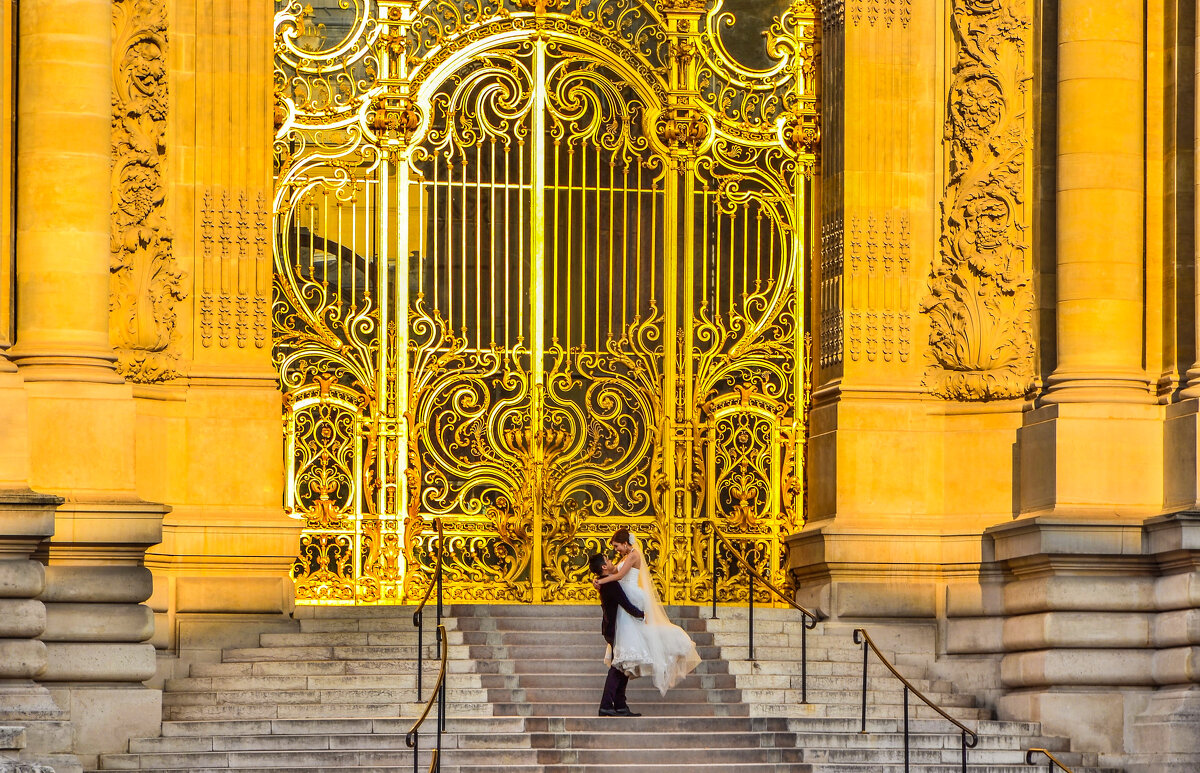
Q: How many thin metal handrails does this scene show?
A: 6